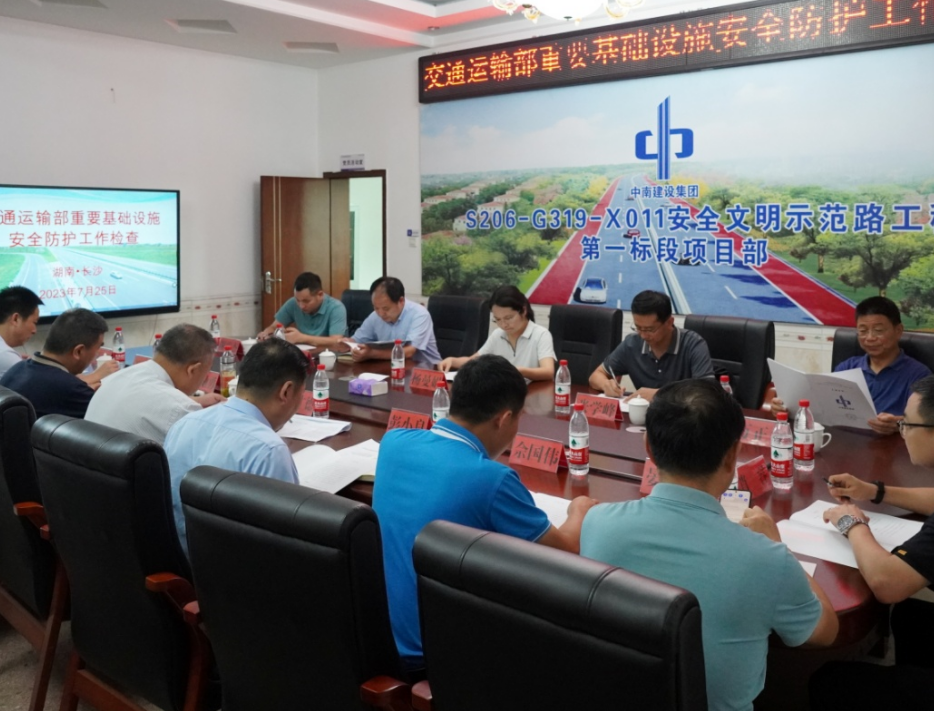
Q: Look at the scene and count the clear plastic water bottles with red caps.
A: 13